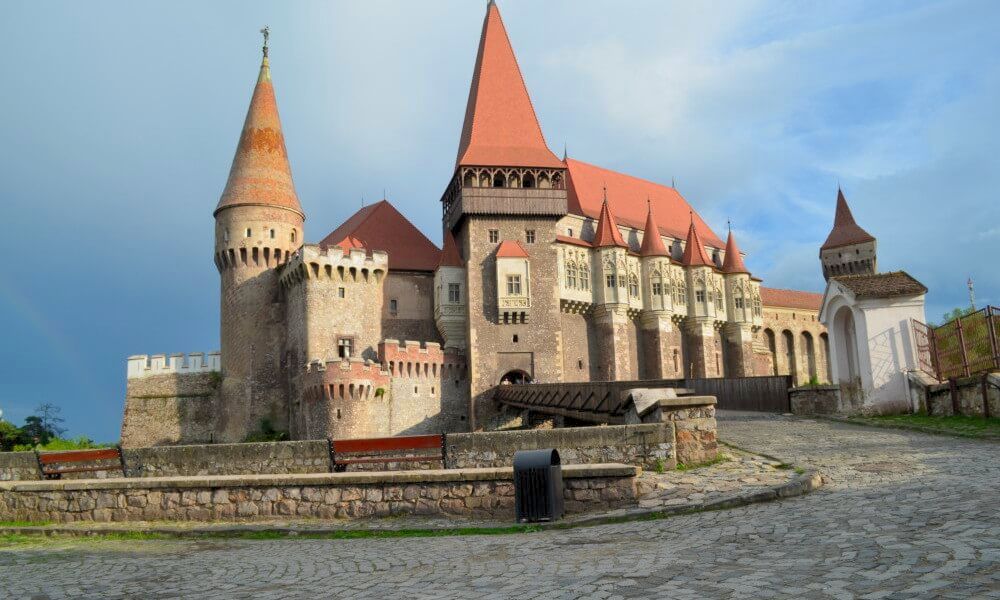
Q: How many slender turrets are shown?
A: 4